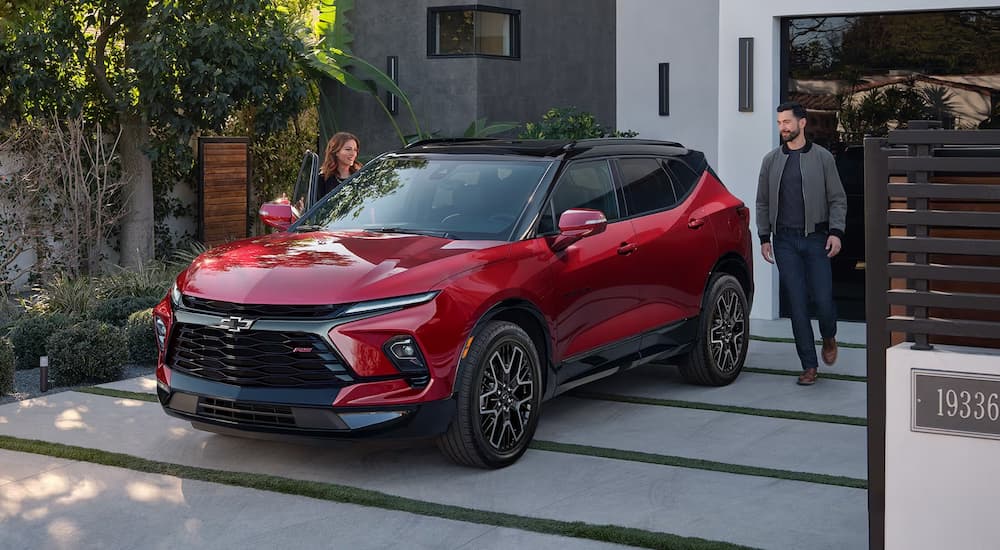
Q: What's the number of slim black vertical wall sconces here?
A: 3